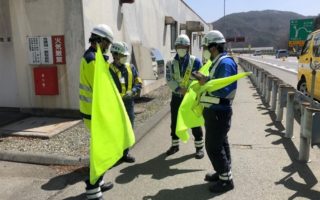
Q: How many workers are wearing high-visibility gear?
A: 4